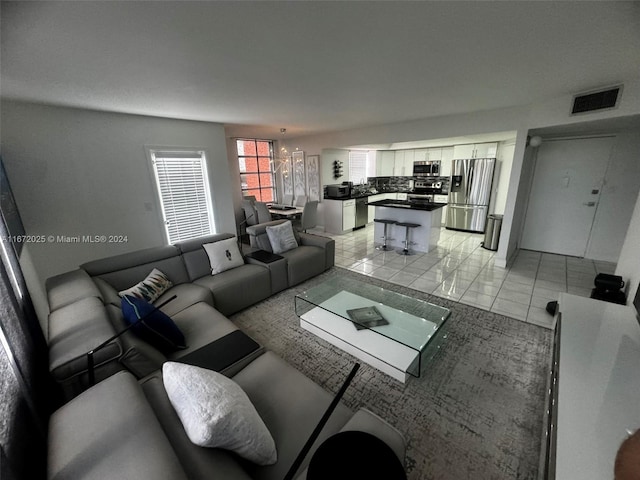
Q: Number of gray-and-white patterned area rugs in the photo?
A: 1